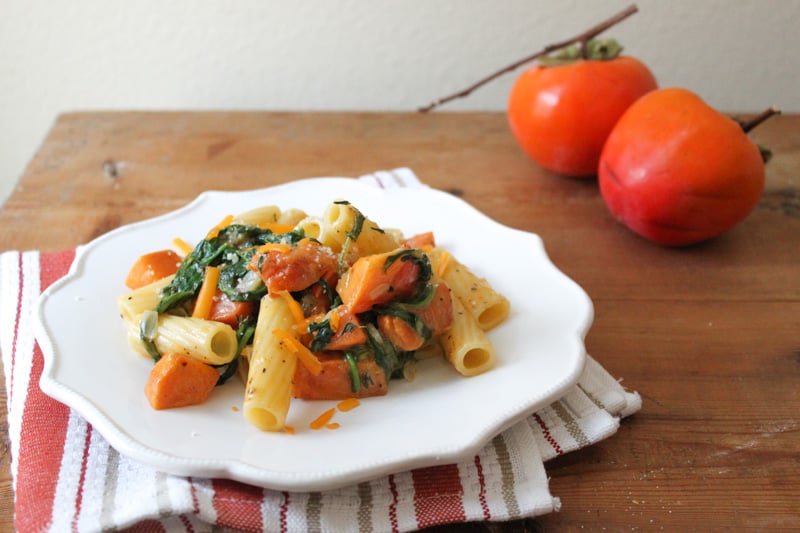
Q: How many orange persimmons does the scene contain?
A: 2